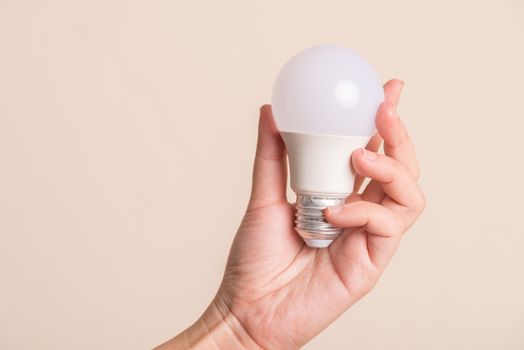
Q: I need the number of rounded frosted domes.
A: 1